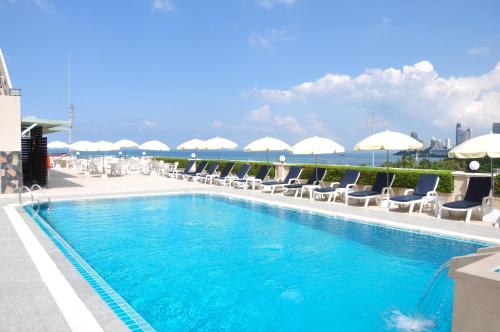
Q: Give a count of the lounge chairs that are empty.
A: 12